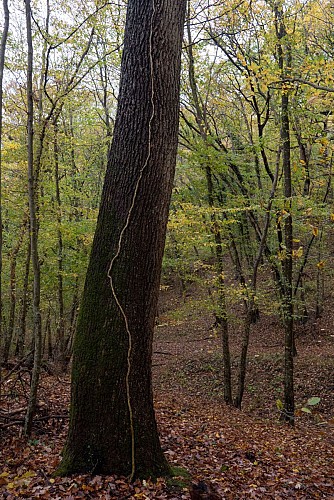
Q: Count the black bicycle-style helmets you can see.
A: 0